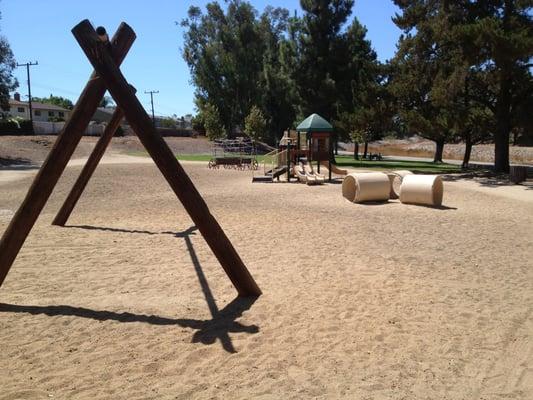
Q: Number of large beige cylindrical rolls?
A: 3